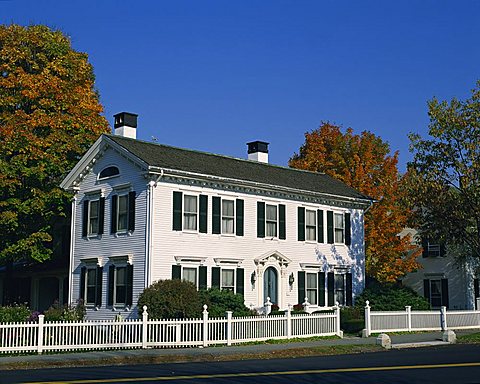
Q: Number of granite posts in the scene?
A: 2